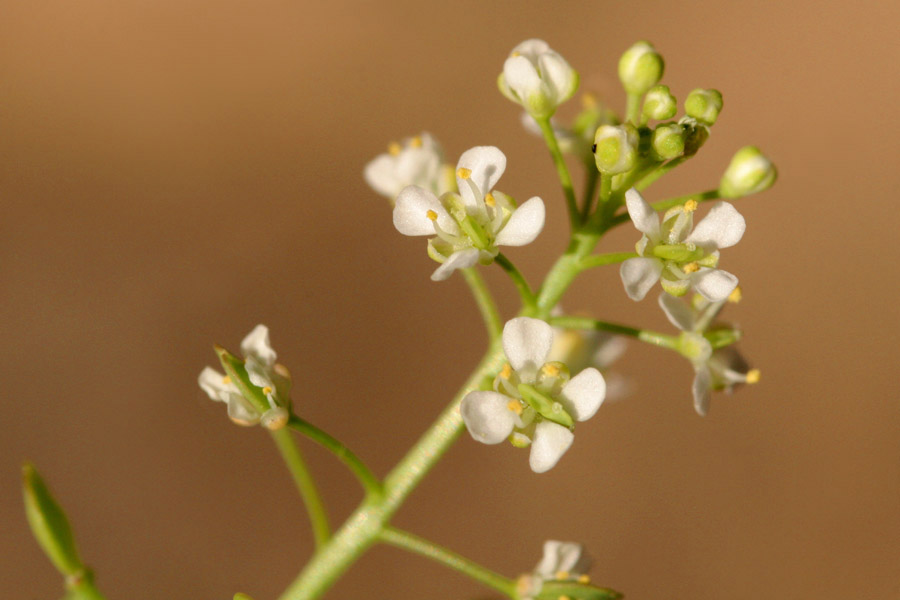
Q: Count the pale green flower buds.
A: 6